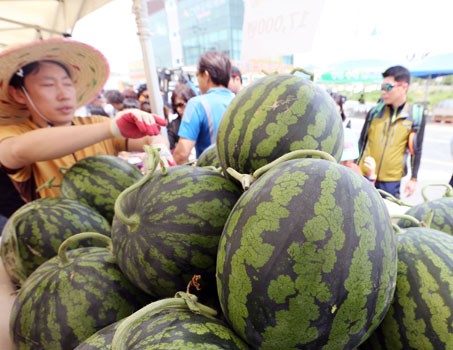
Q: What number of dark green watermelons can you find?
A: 10